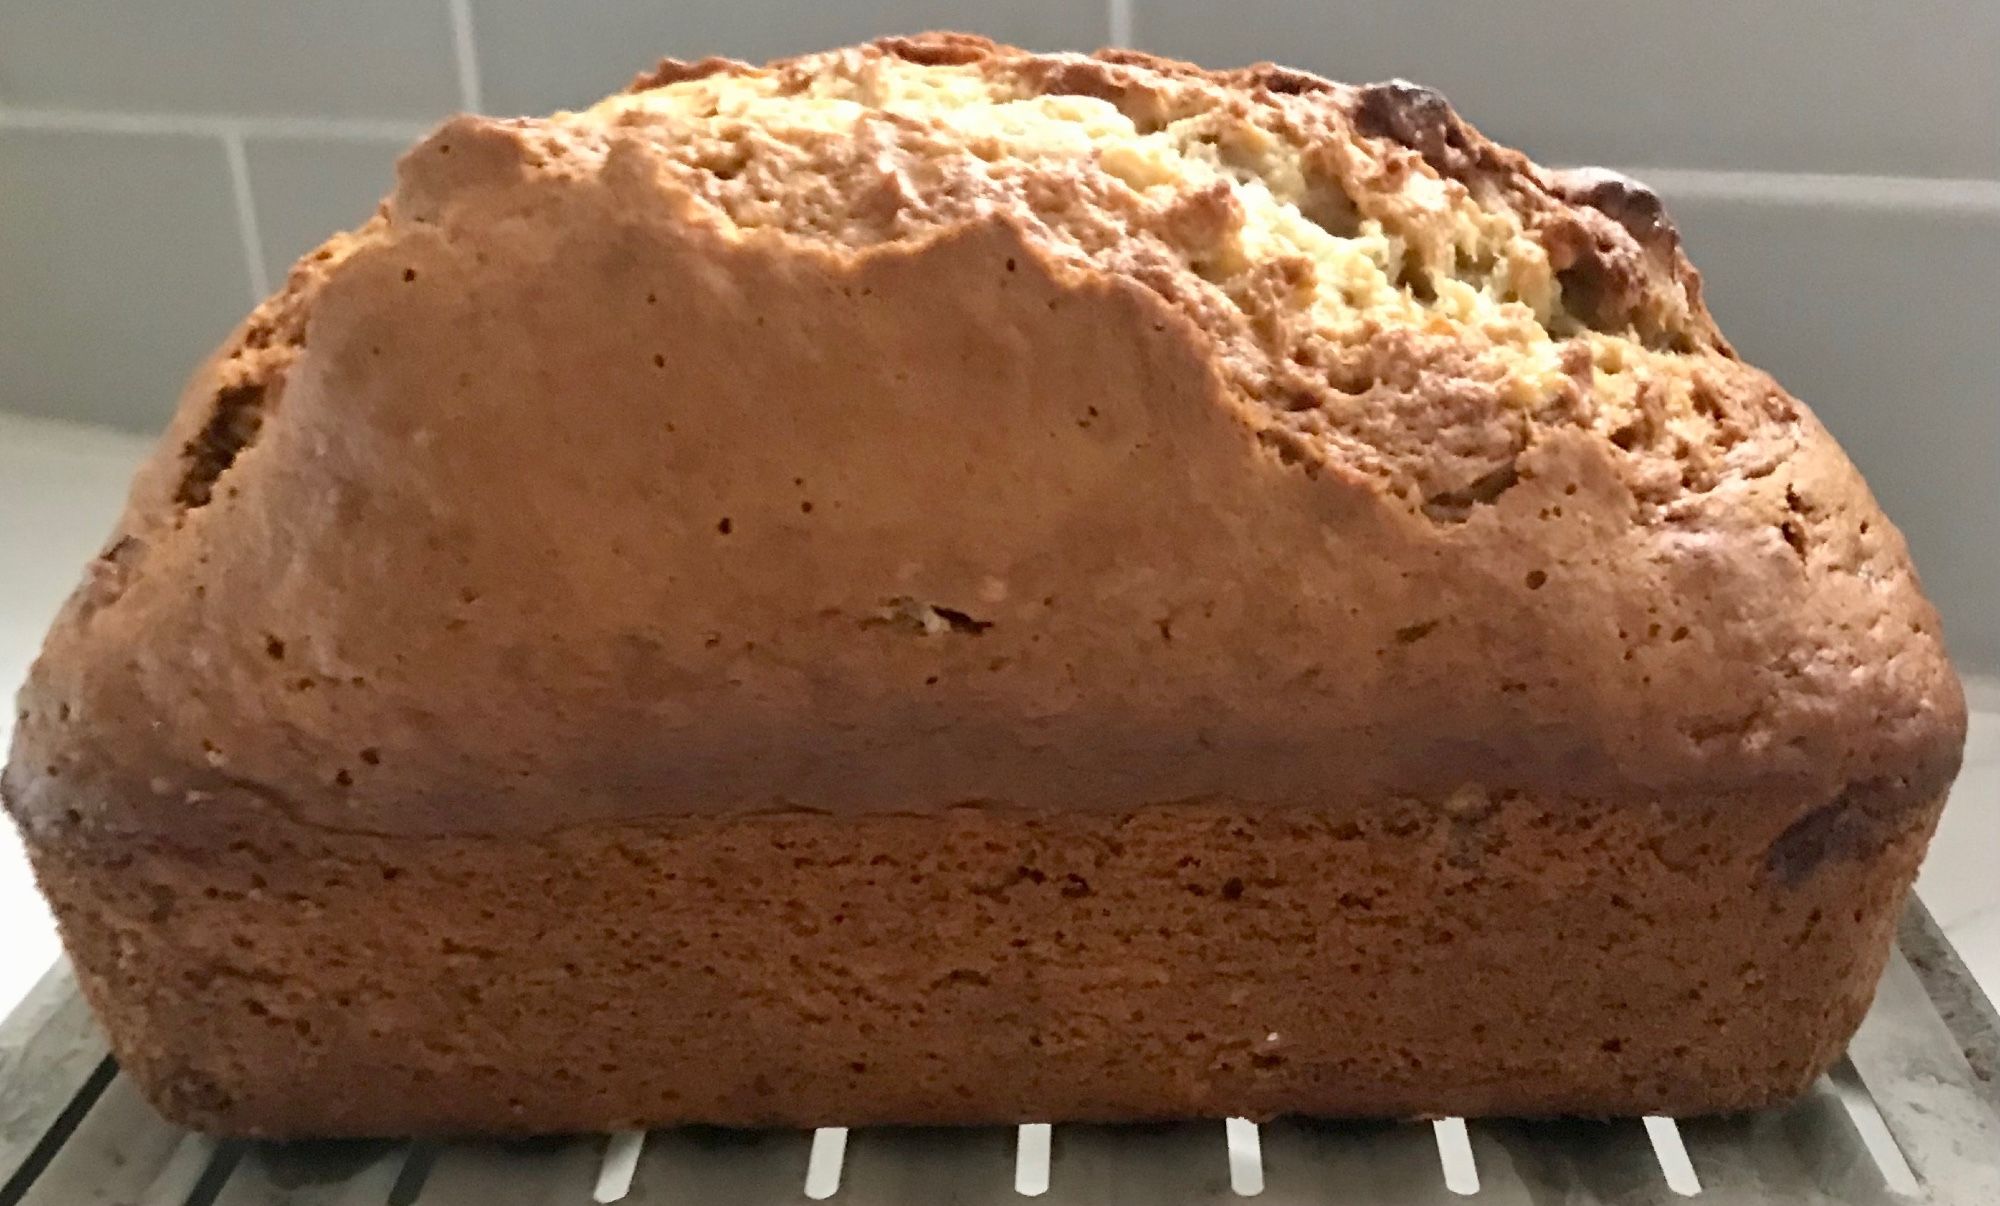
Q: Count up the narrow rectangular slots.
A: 10